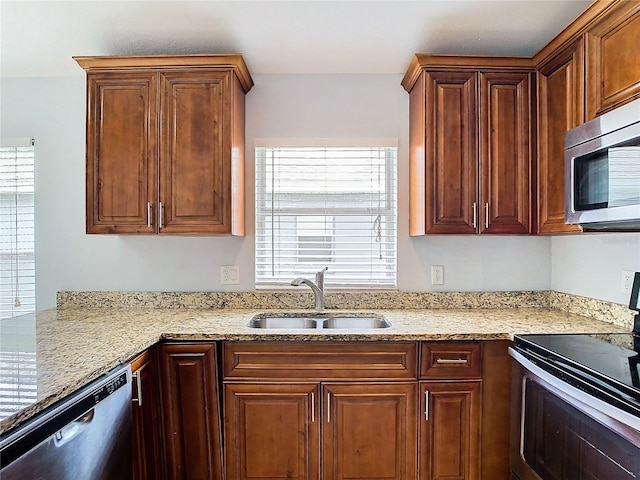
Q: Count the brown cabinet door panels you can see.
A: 11